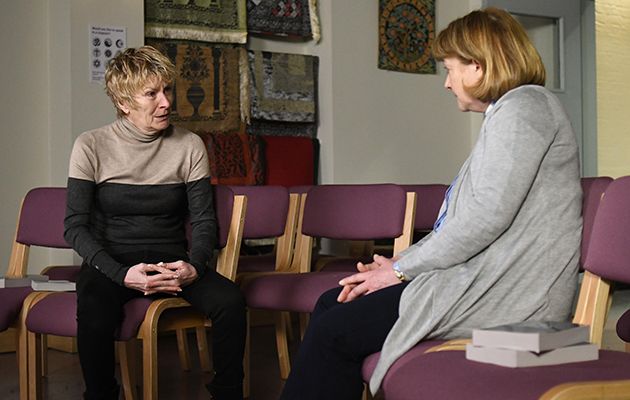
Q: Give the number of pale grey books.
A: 4